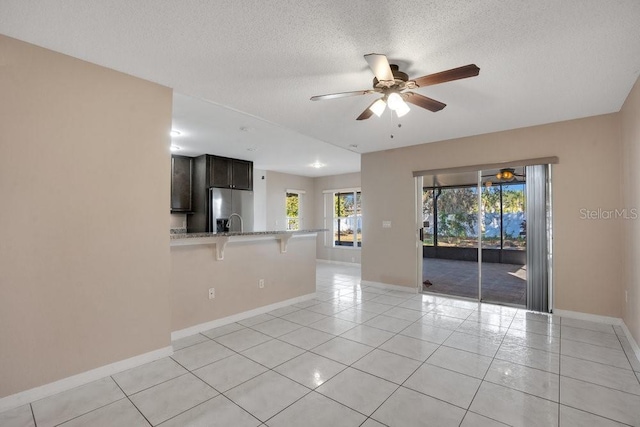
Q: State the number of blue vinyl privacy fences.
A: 1